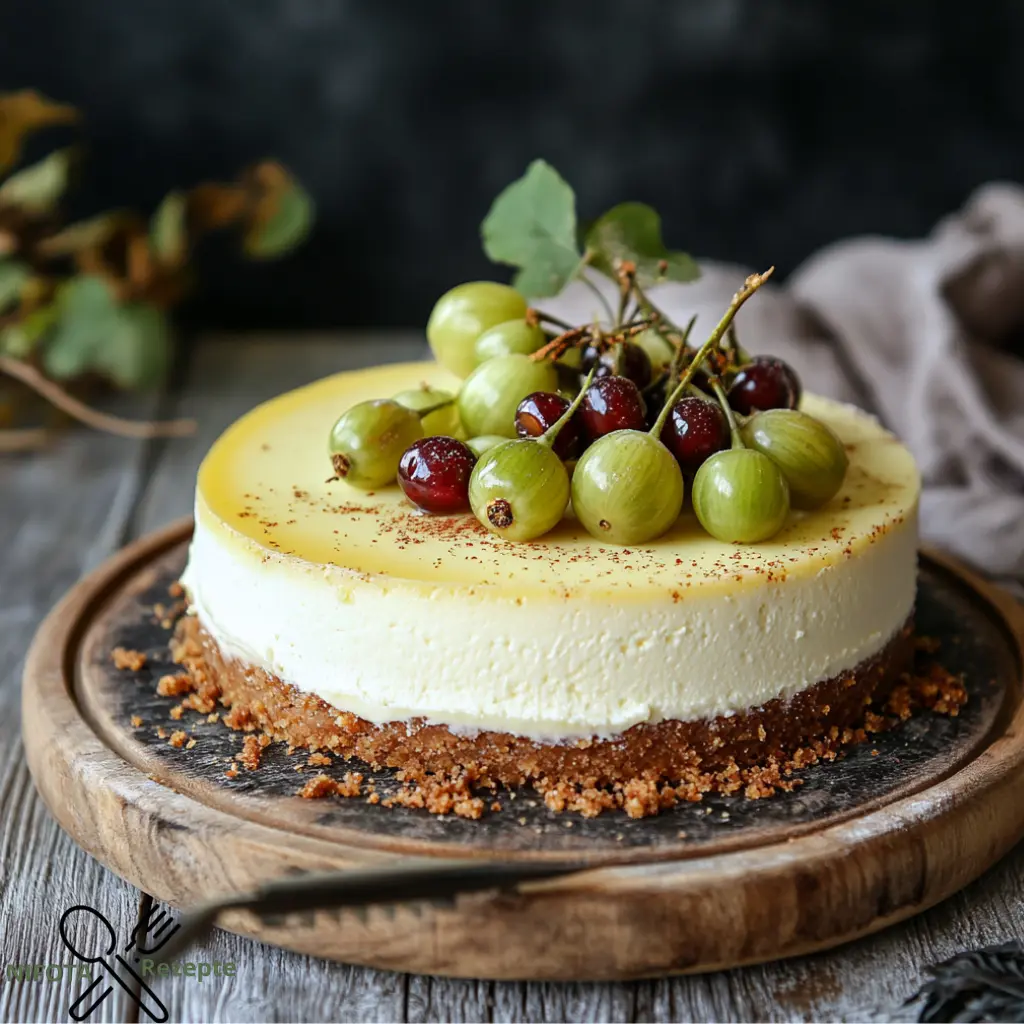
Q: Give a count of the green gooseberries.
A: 11